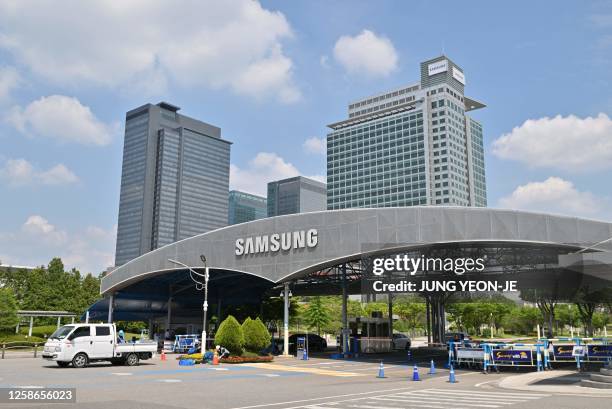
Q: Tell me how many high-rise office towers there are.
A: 4